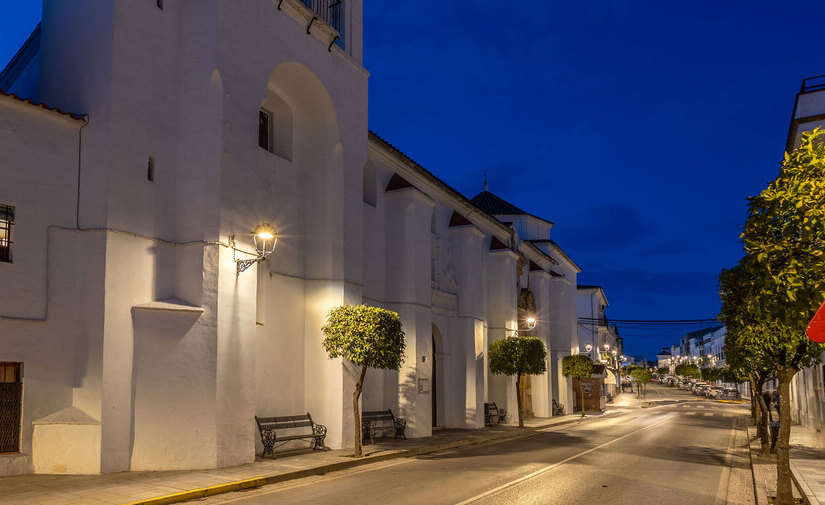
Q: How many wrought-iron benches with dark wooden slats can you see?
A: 4